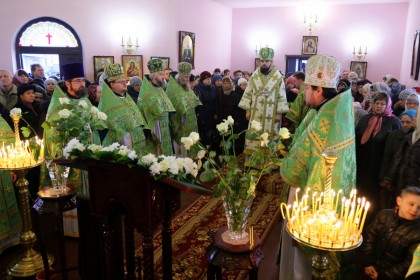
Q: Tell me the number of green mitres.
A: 4